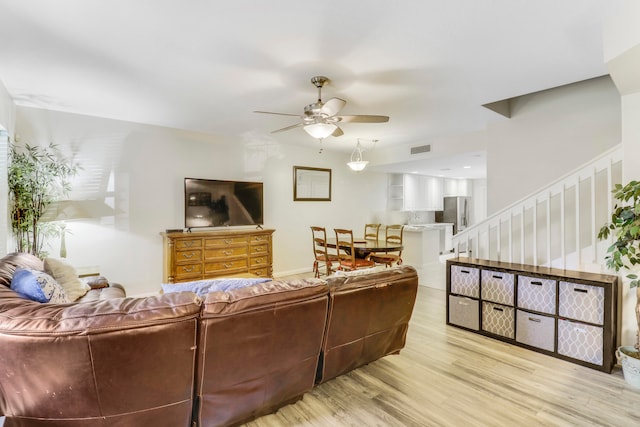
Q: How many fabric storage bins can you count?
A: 8